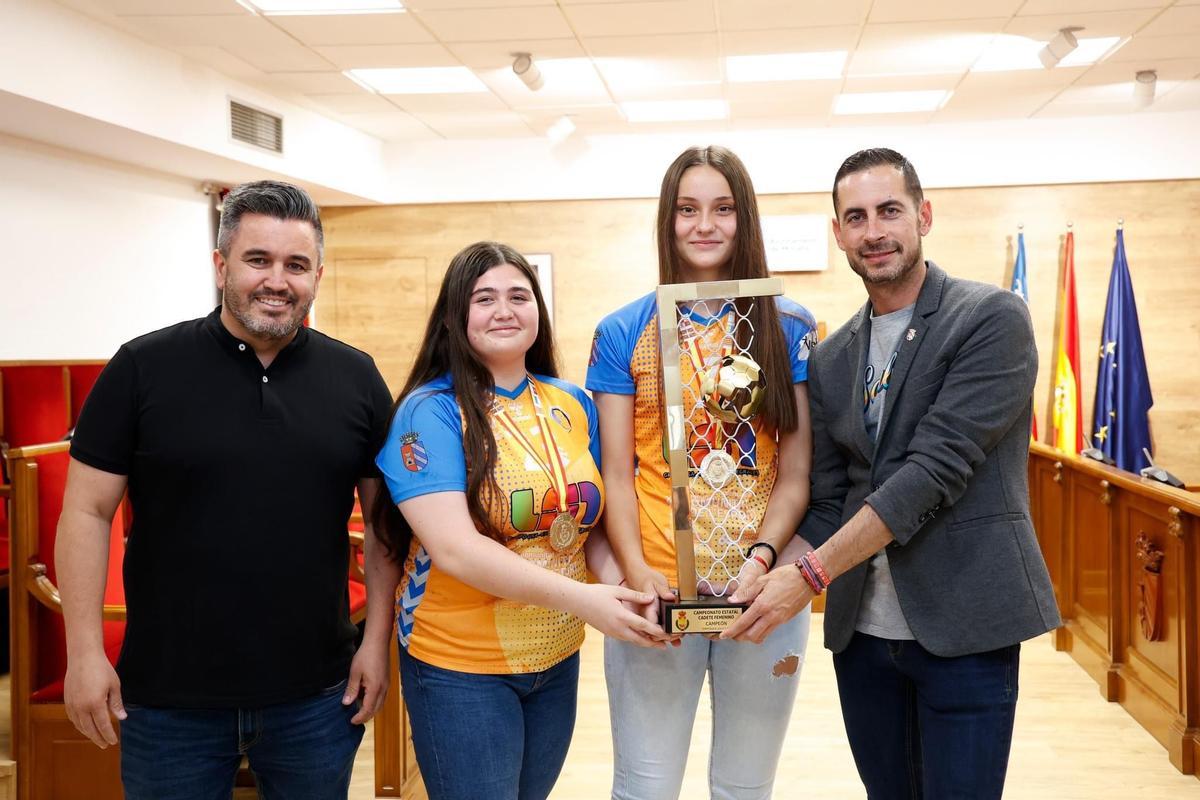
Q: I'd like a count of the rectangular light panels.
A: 6